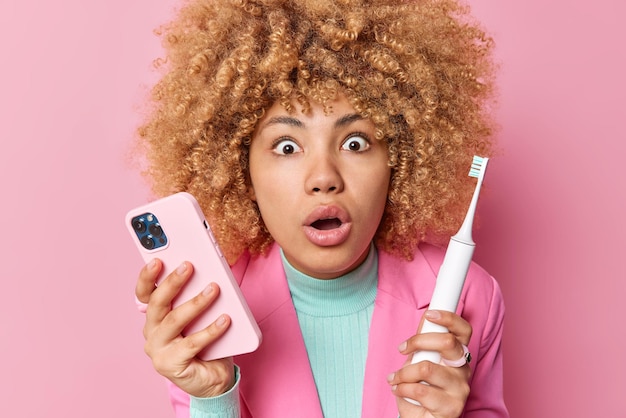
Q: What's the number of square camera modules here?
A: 1